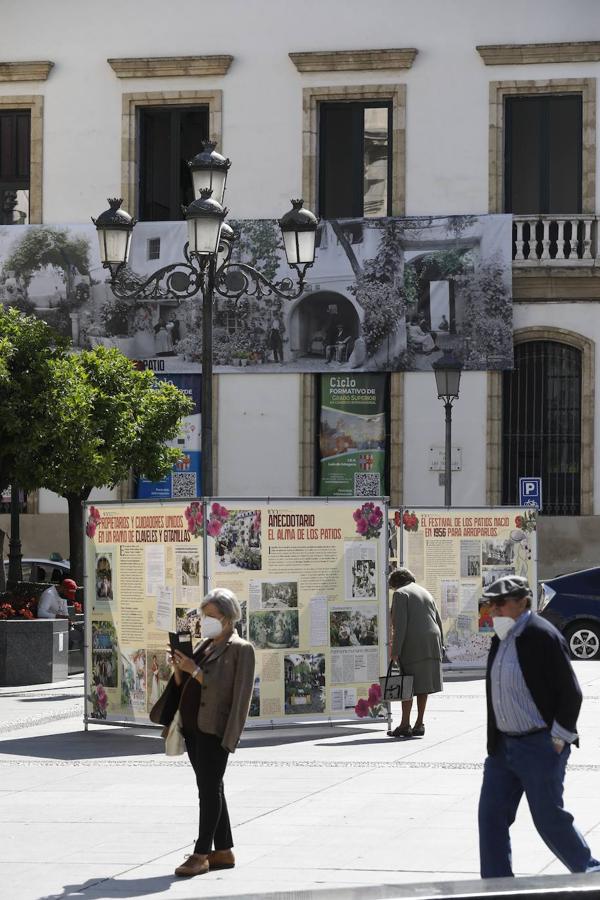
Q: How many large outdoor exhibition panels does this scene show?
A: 3